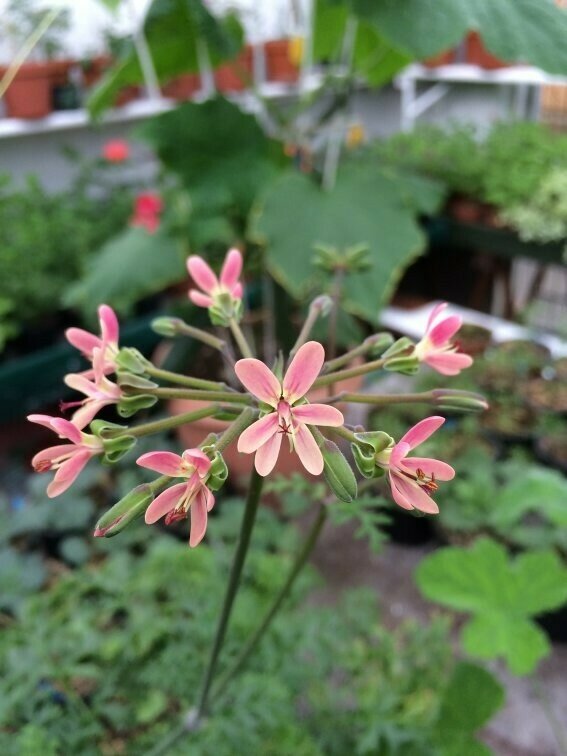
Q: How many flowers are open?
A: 8